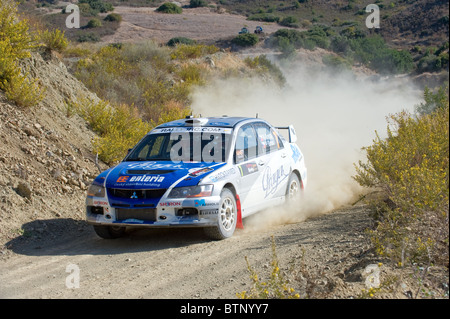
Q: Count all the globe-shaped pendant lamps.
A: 0